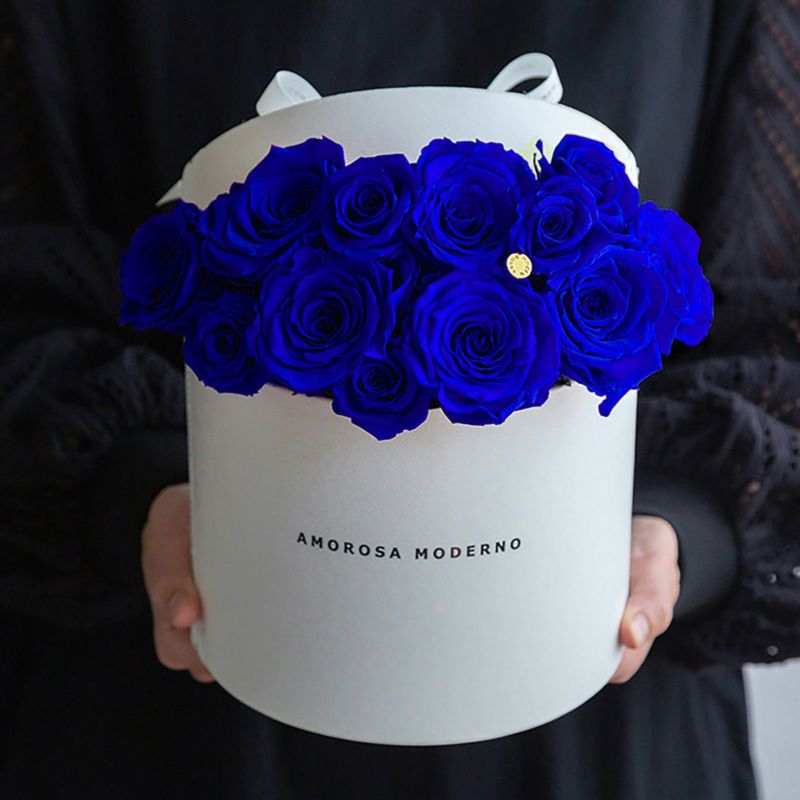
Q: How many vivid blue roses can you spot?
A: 12